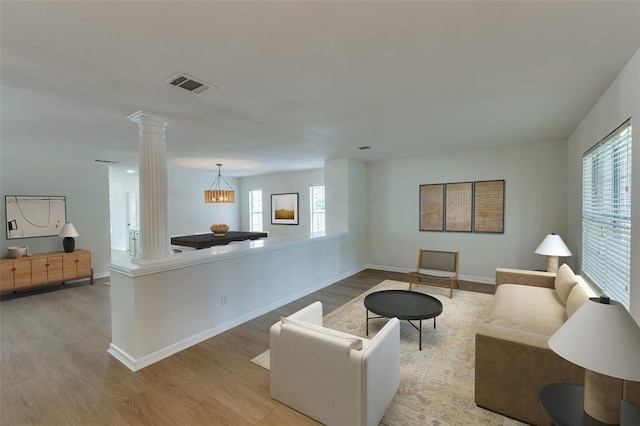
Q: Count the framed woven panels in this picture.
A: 3